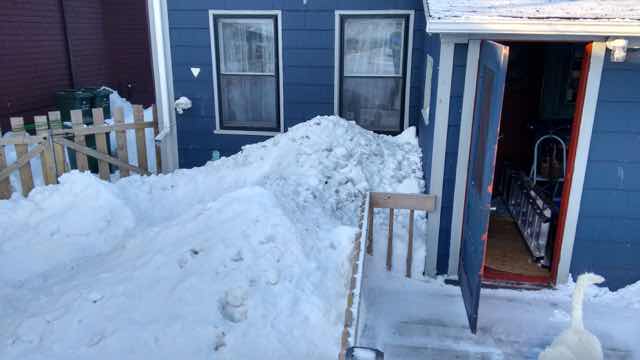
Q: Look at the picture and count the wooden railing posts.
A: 3